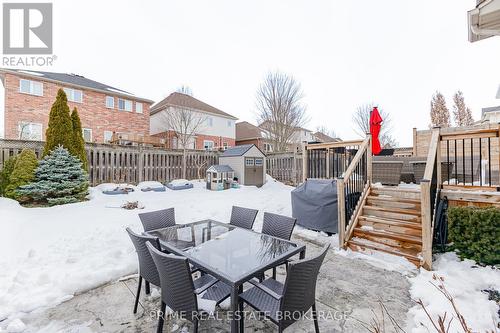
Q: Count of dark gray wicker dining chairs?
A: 6